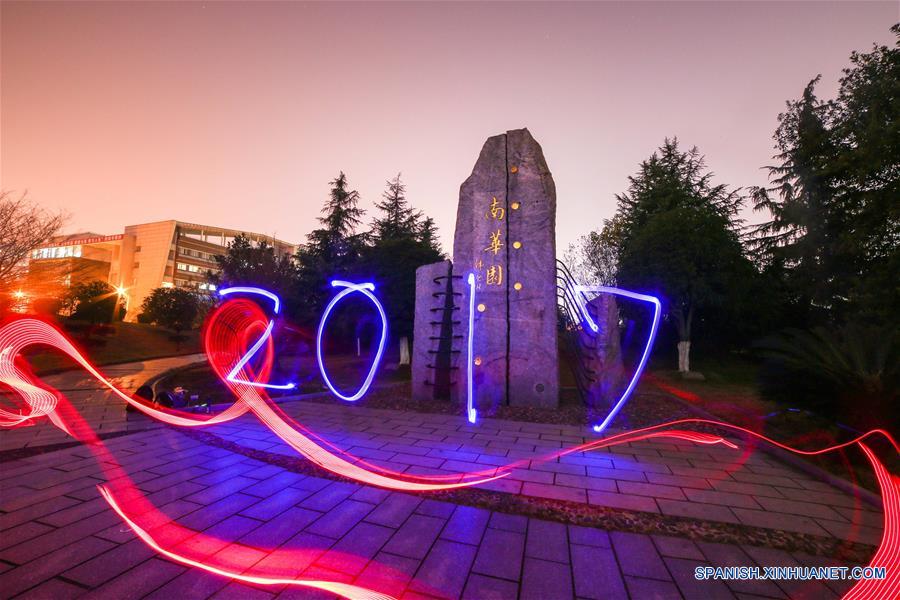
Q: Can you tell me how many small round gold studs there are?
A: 6